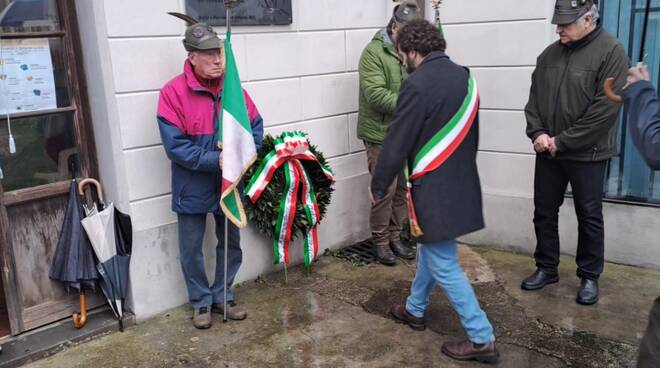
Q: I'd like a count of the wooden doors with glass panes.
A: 1